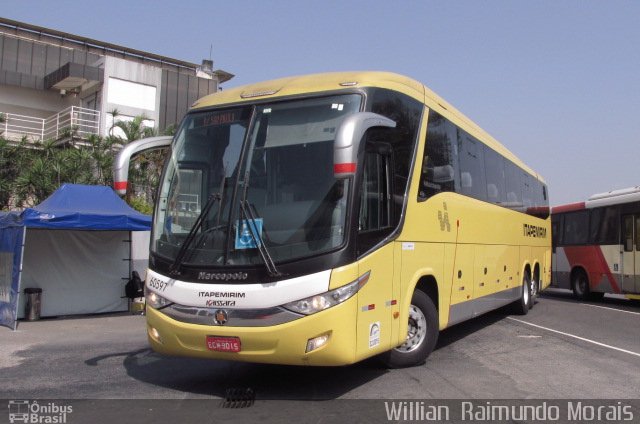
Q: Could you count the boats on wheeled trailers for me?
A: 0